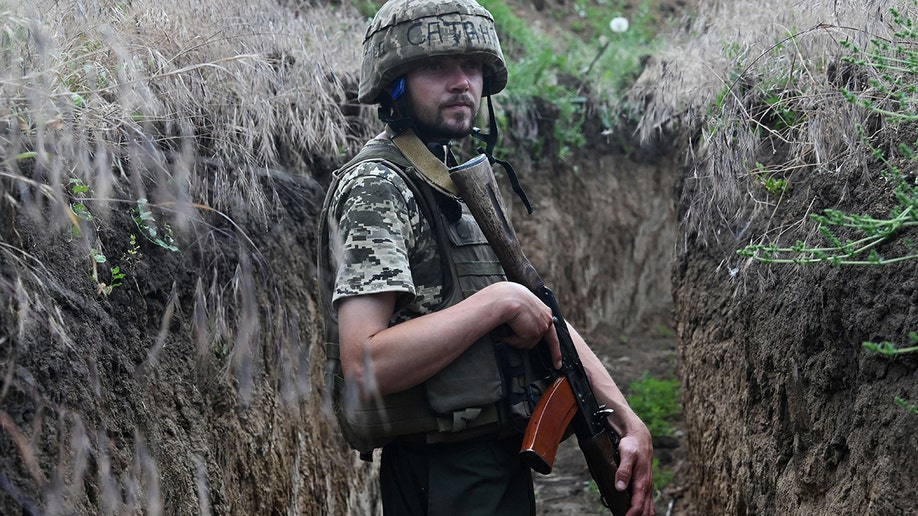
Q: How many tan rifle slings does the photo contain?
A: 1